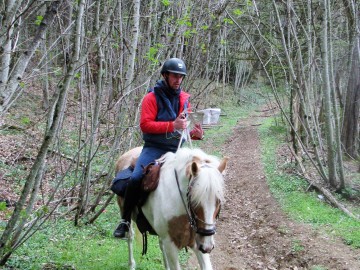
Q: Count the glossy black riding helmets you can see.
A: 1